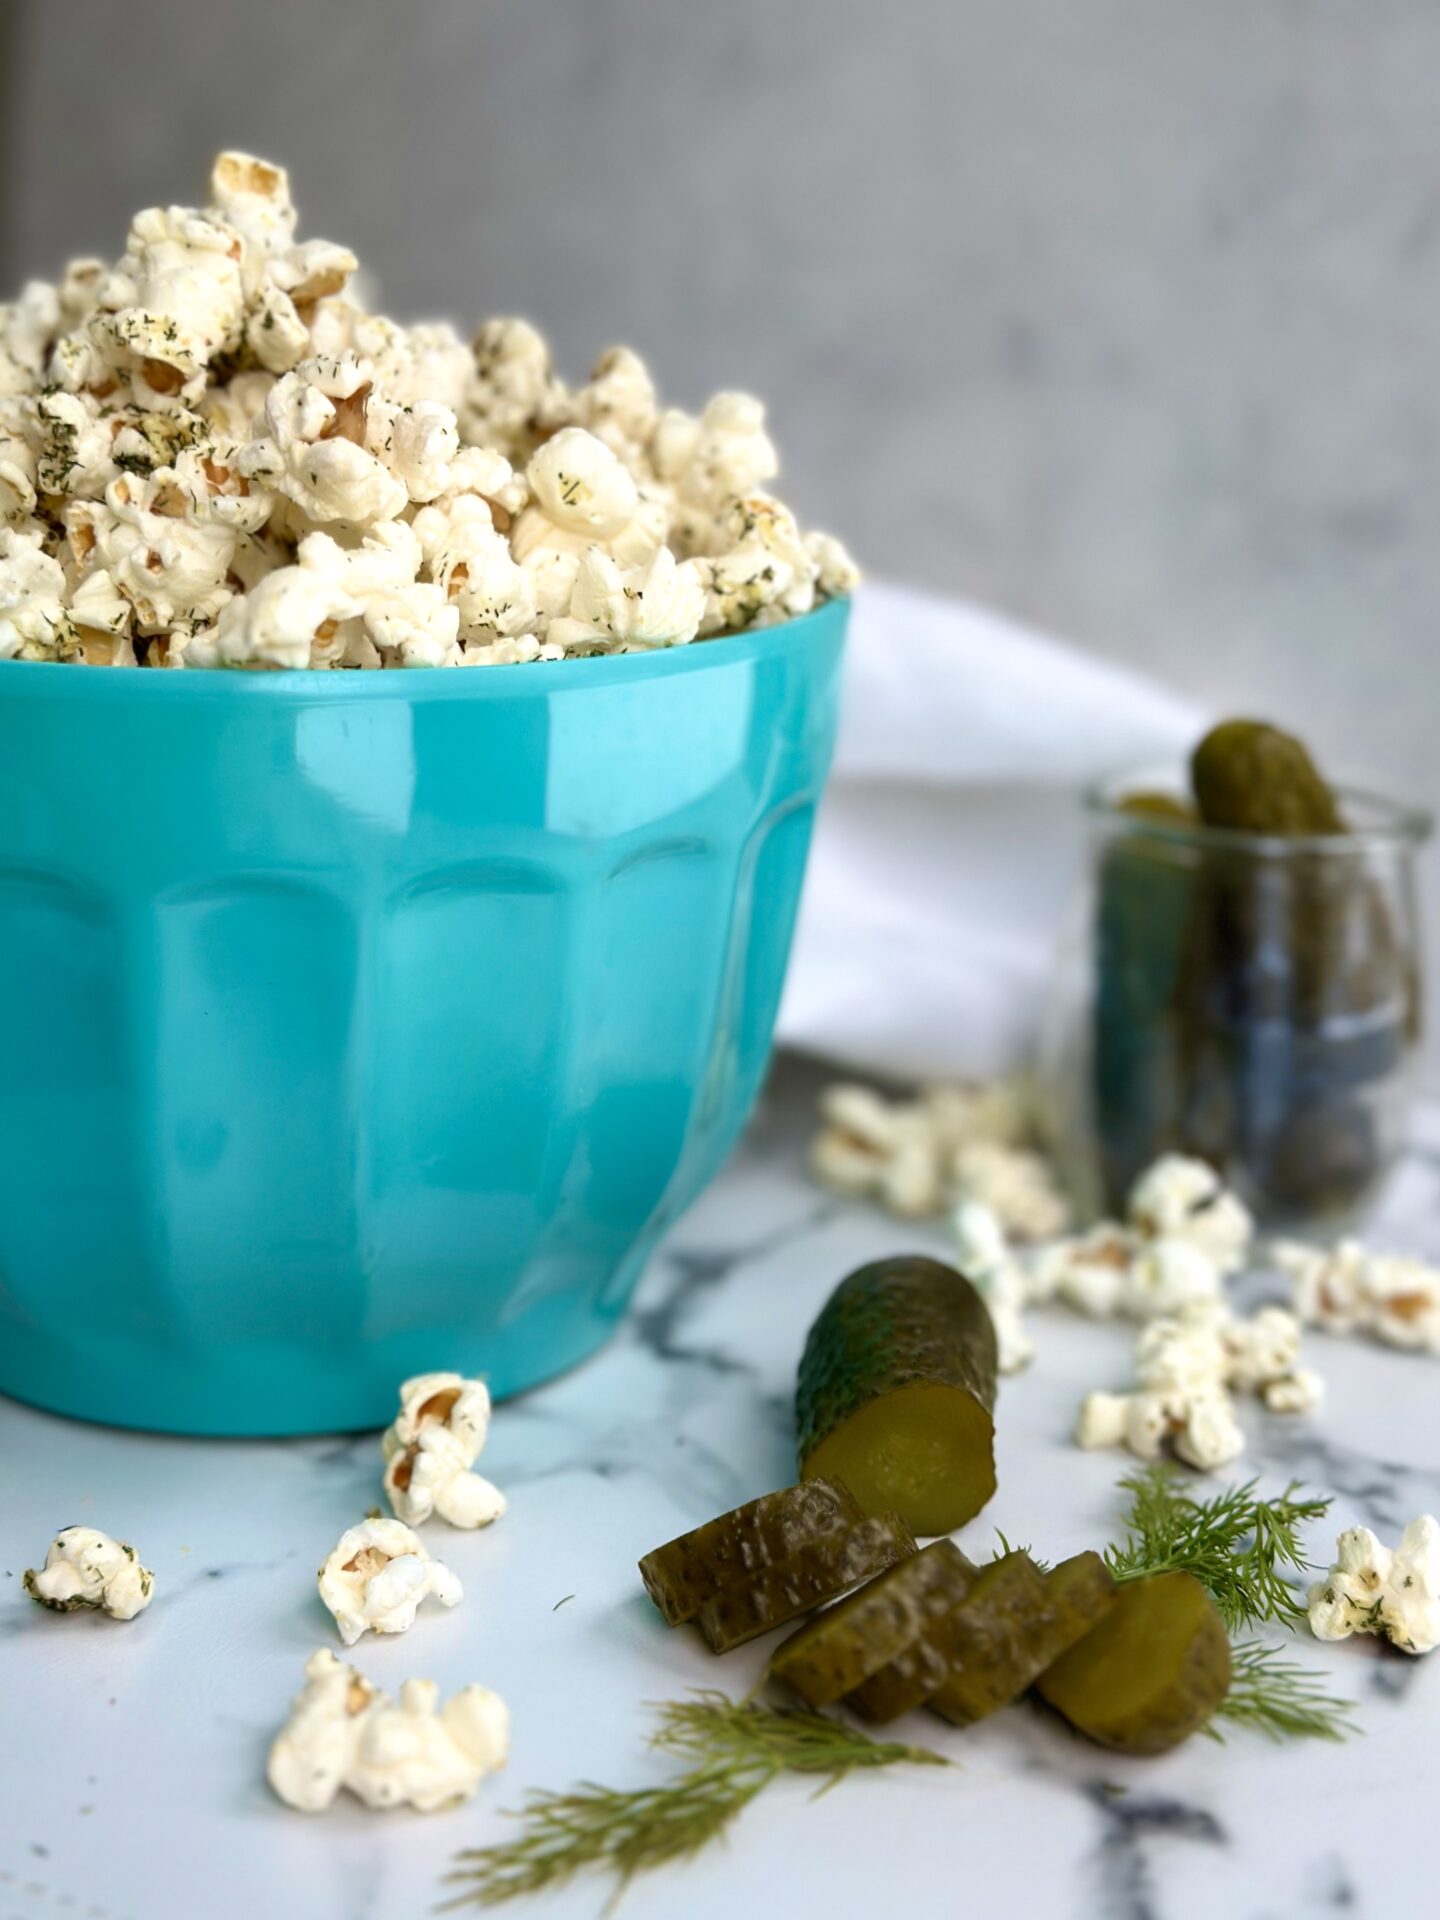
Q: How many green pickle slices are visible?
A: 6